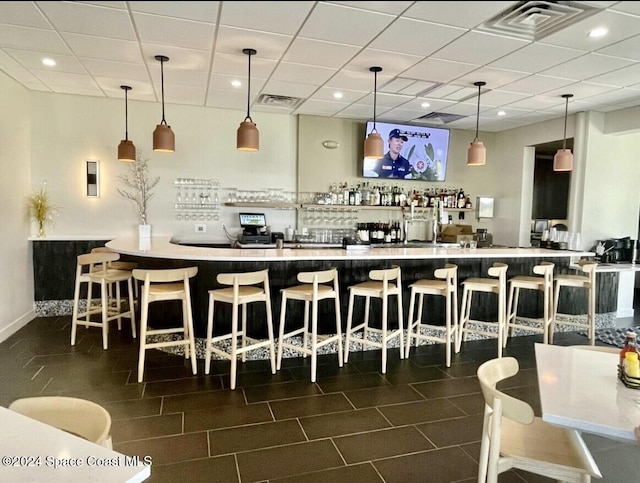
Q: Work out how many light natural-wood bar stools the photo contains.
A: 10